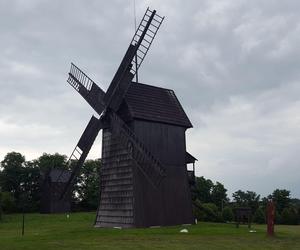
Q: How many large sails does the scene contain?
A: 4